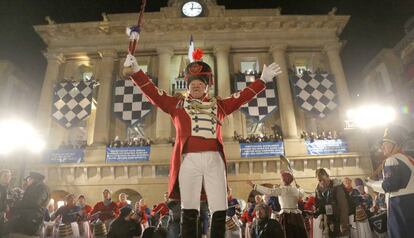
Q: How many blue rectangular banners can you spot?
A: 4